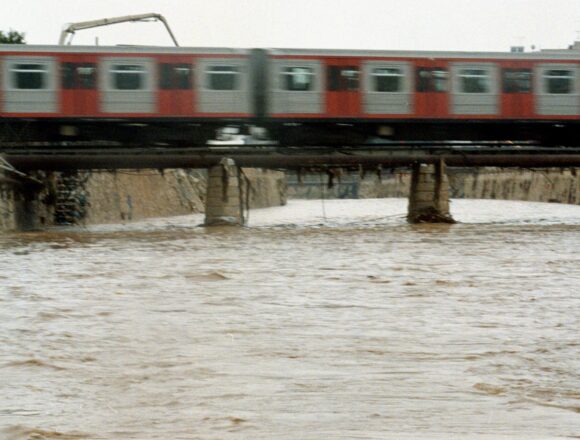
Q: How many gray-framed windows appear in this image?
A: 7